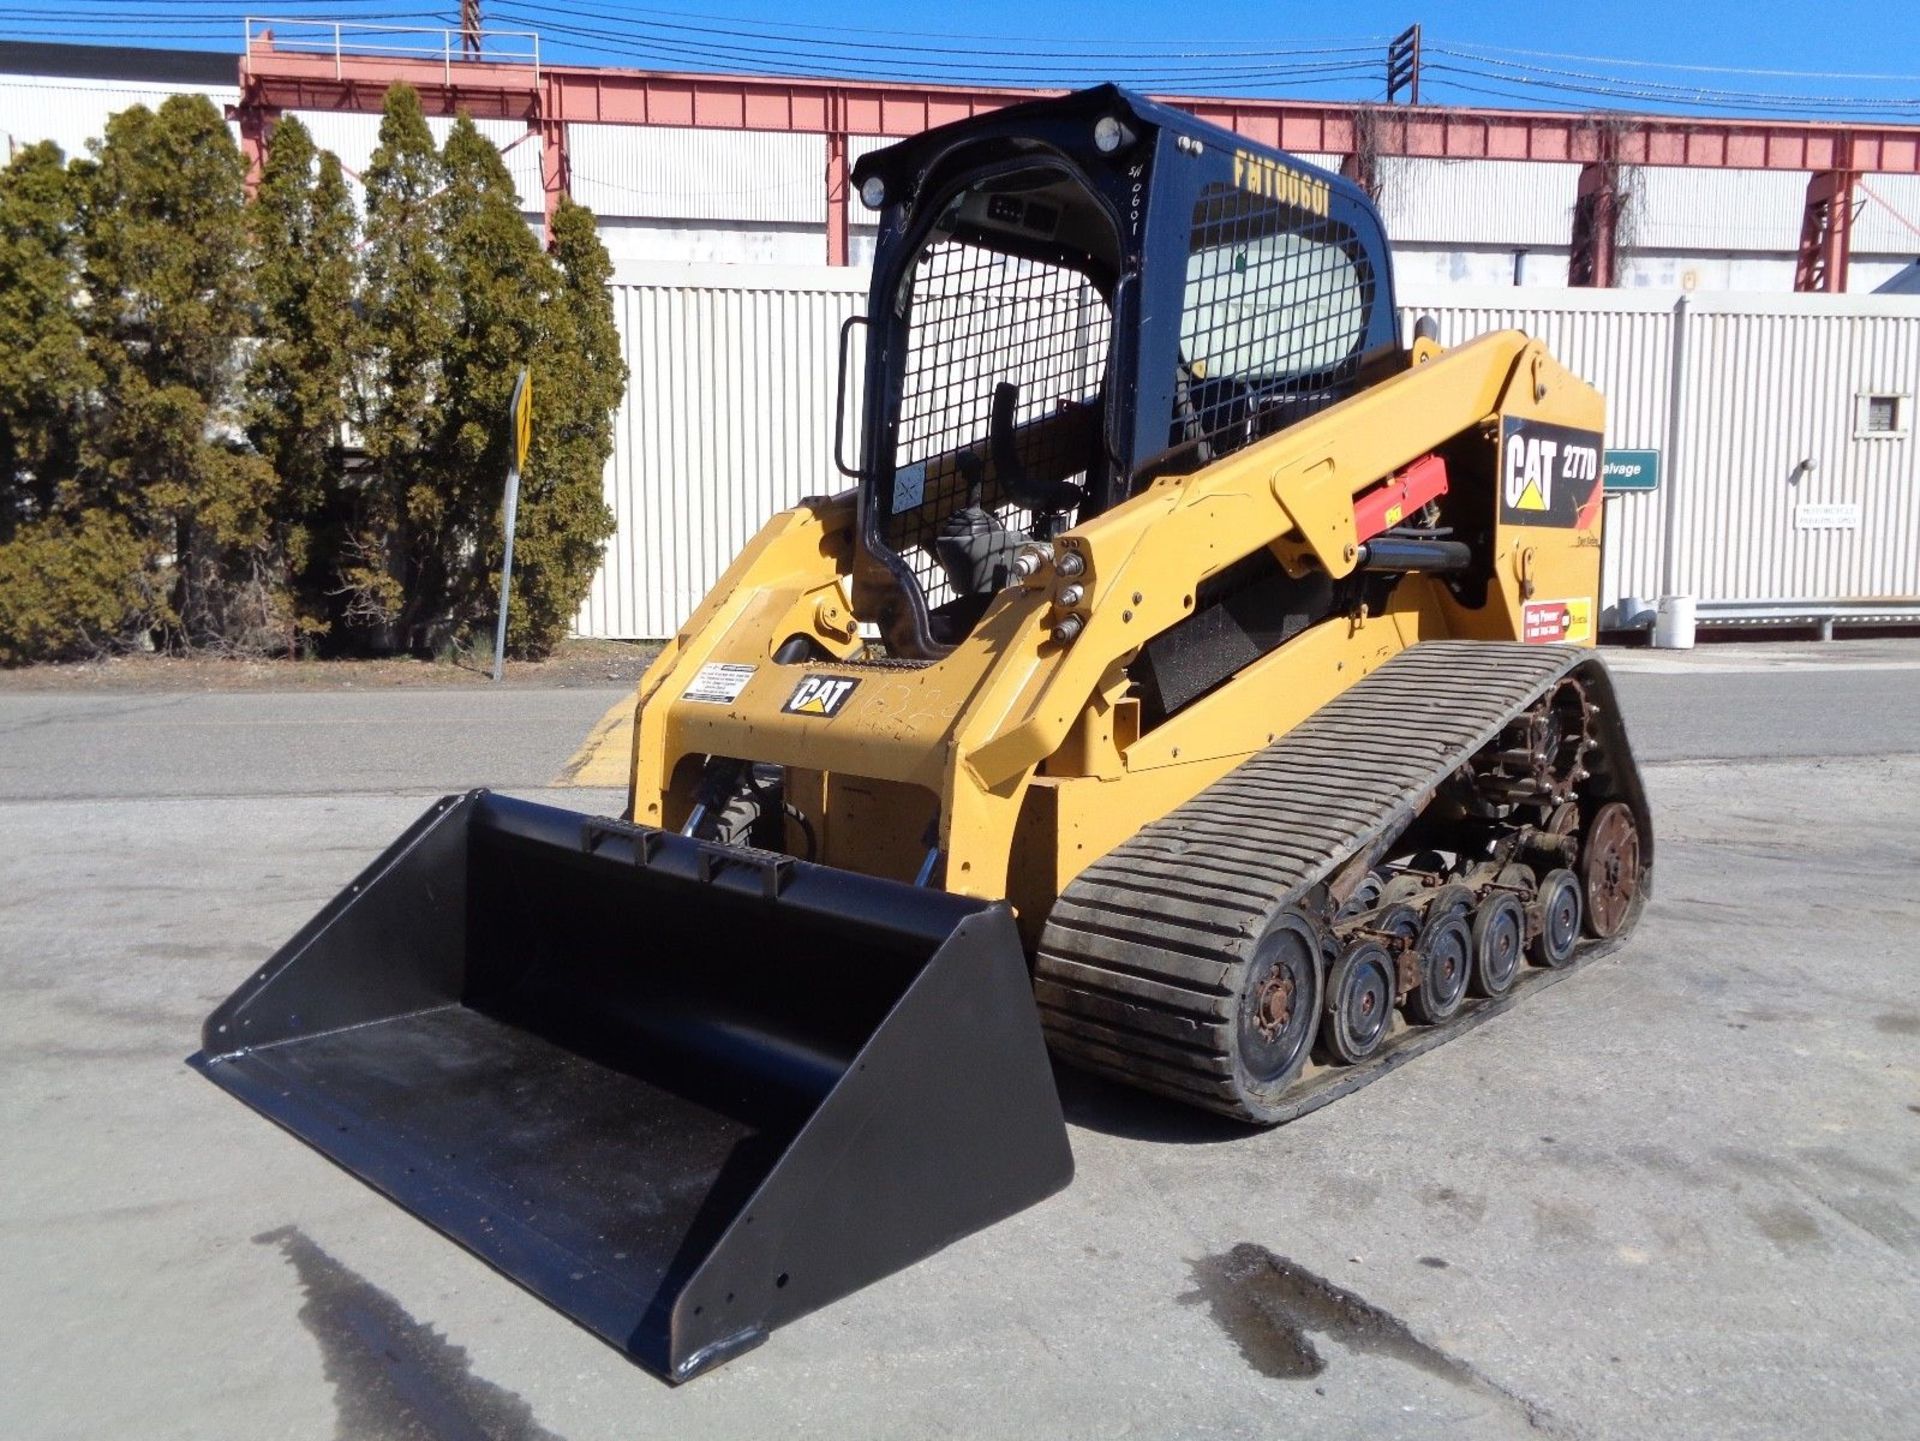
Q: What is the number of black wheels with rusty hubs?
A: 5